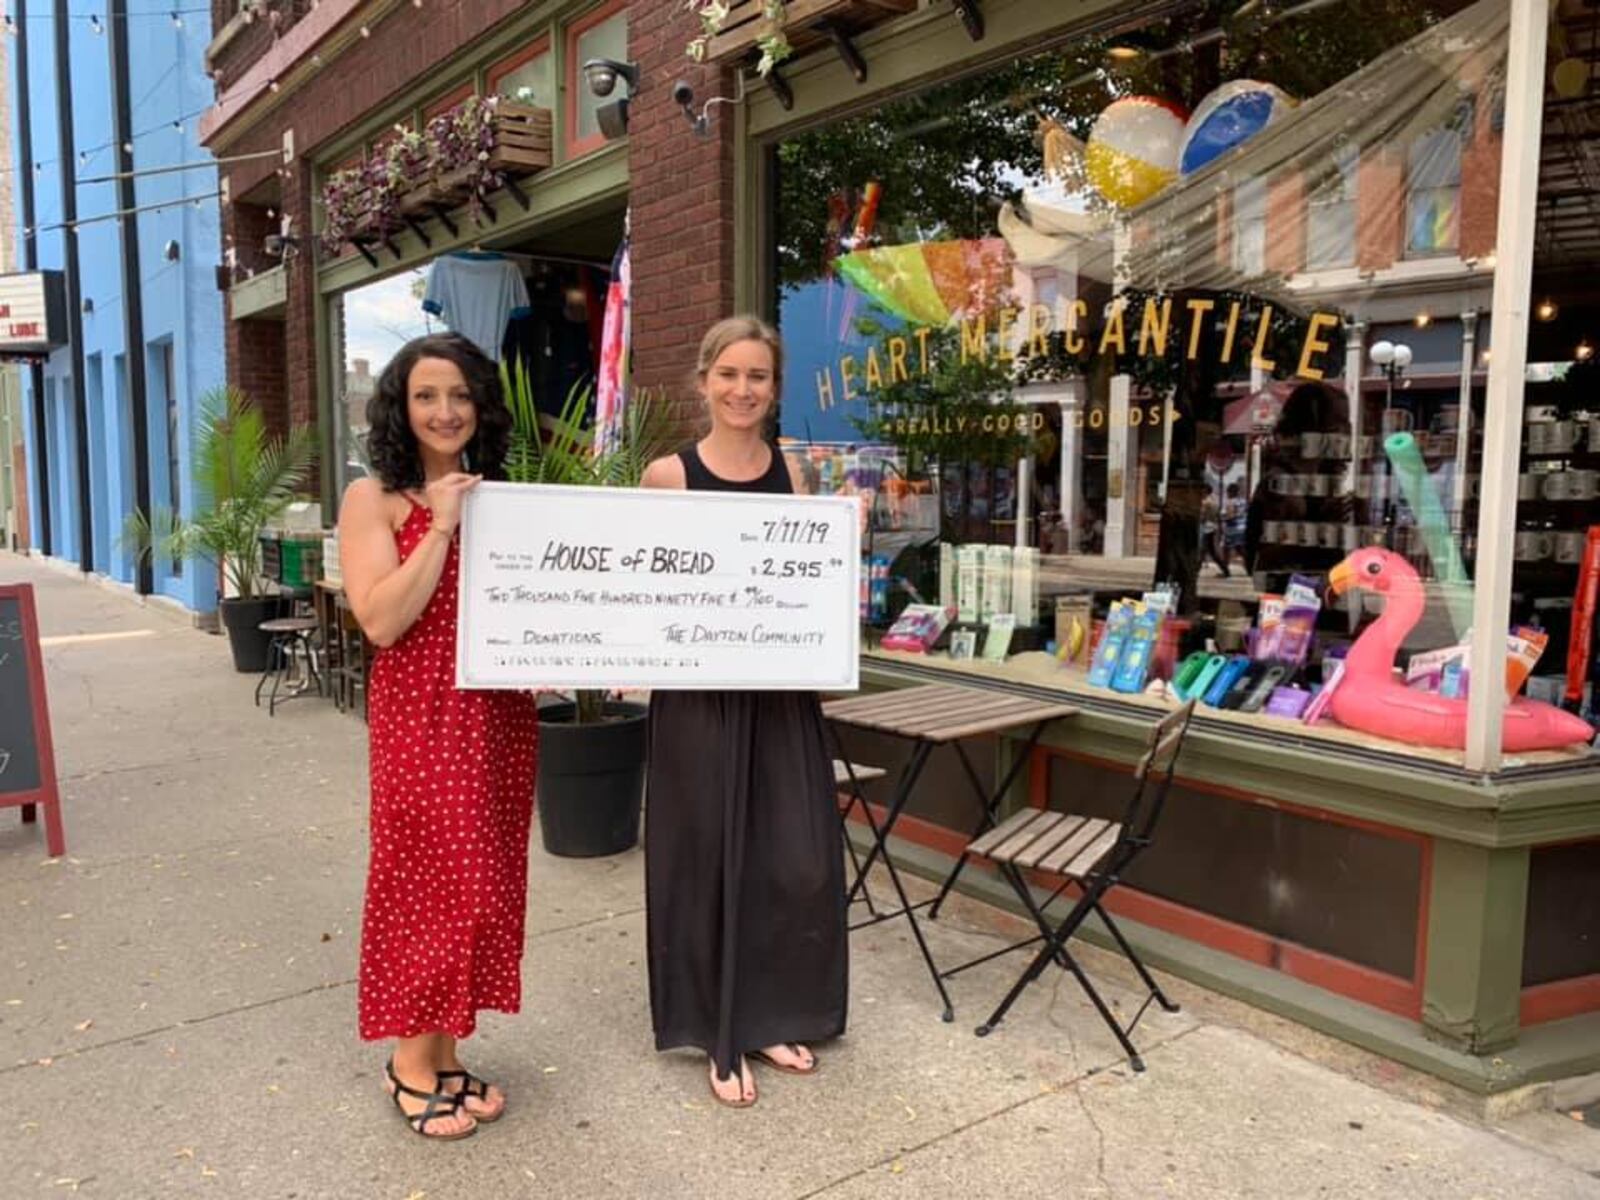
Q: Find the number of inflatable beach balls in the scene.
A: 2